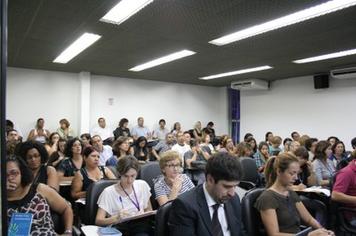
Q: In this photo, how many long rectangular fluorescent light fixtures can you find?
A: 6